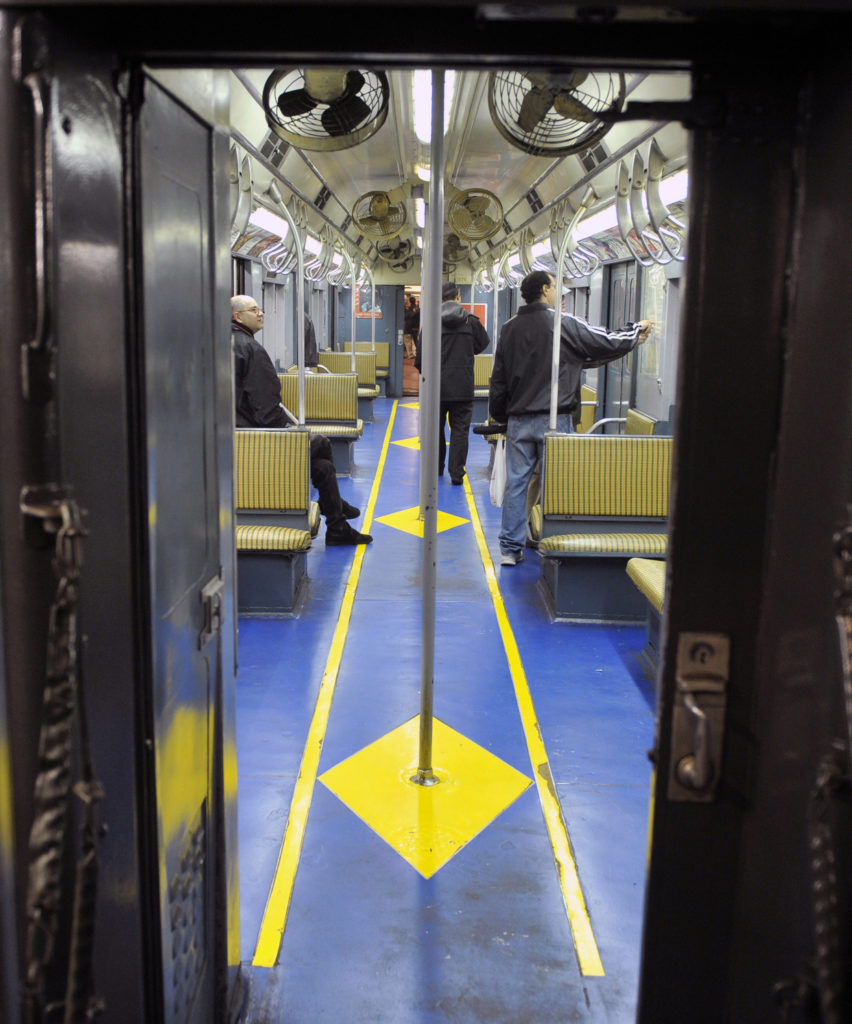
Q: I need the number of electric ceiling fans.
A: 8